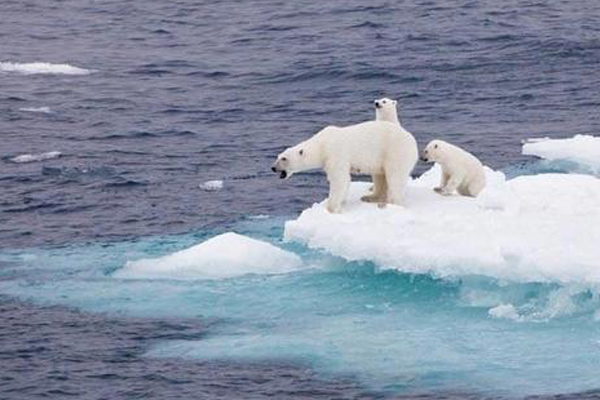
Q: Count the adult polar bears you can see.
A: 1